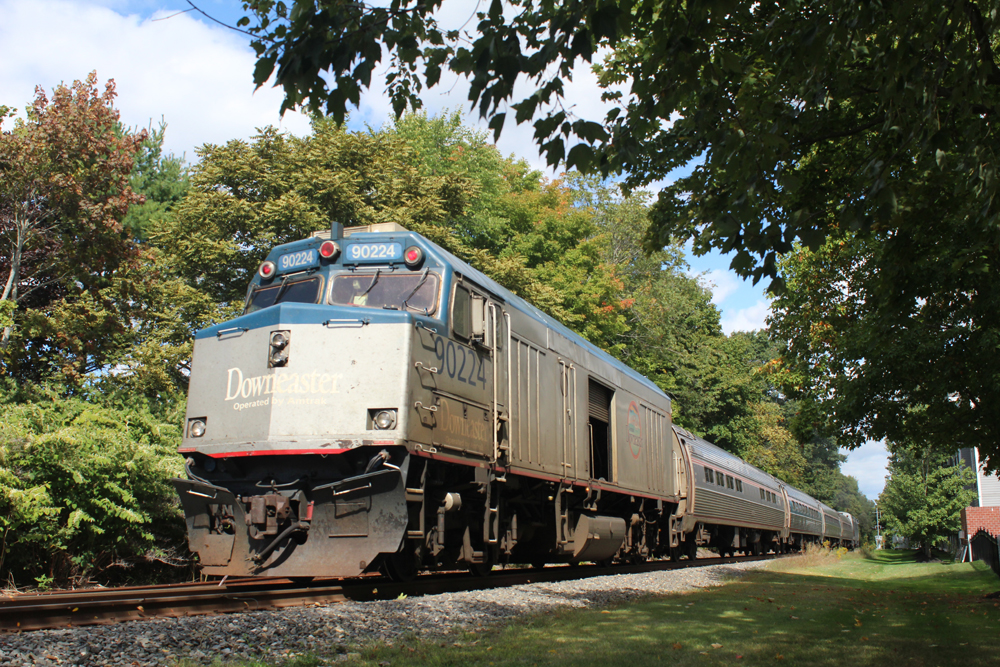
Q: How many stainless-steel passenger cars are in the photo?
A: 4